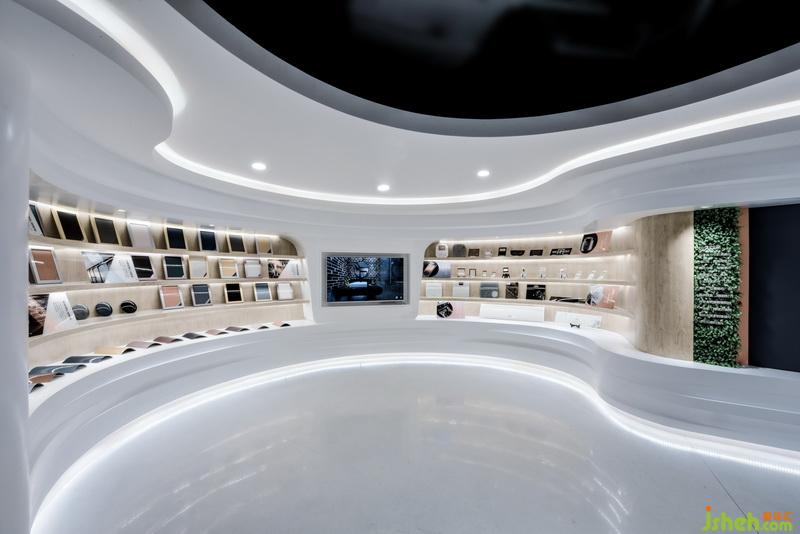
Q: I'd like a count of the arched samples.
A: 12